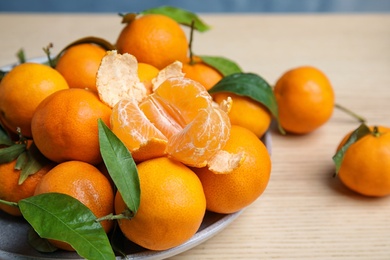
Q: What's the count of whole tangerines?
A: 13